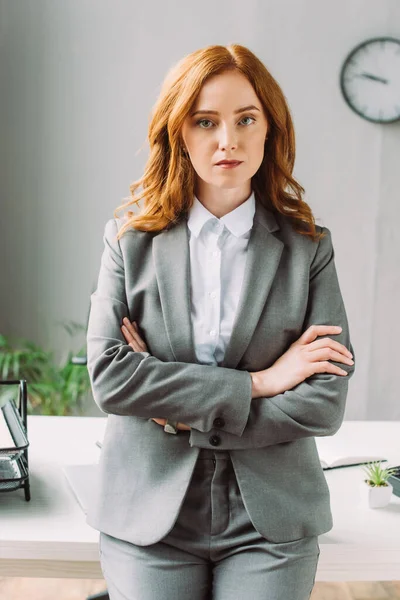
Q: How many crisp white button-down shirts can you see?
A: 1